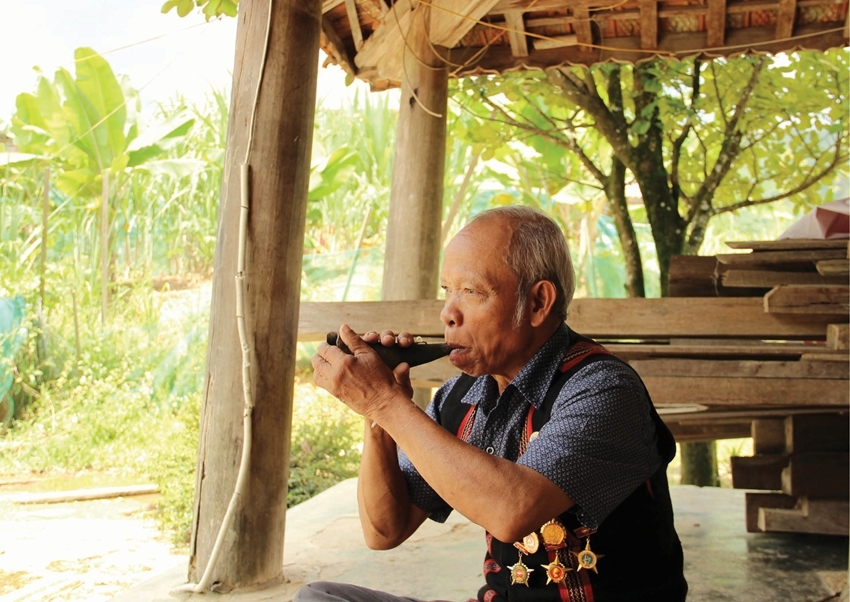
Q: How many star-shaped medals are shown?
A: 3